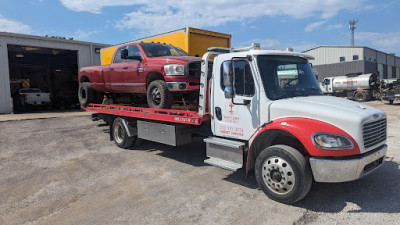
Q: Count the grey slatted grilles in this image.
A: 1